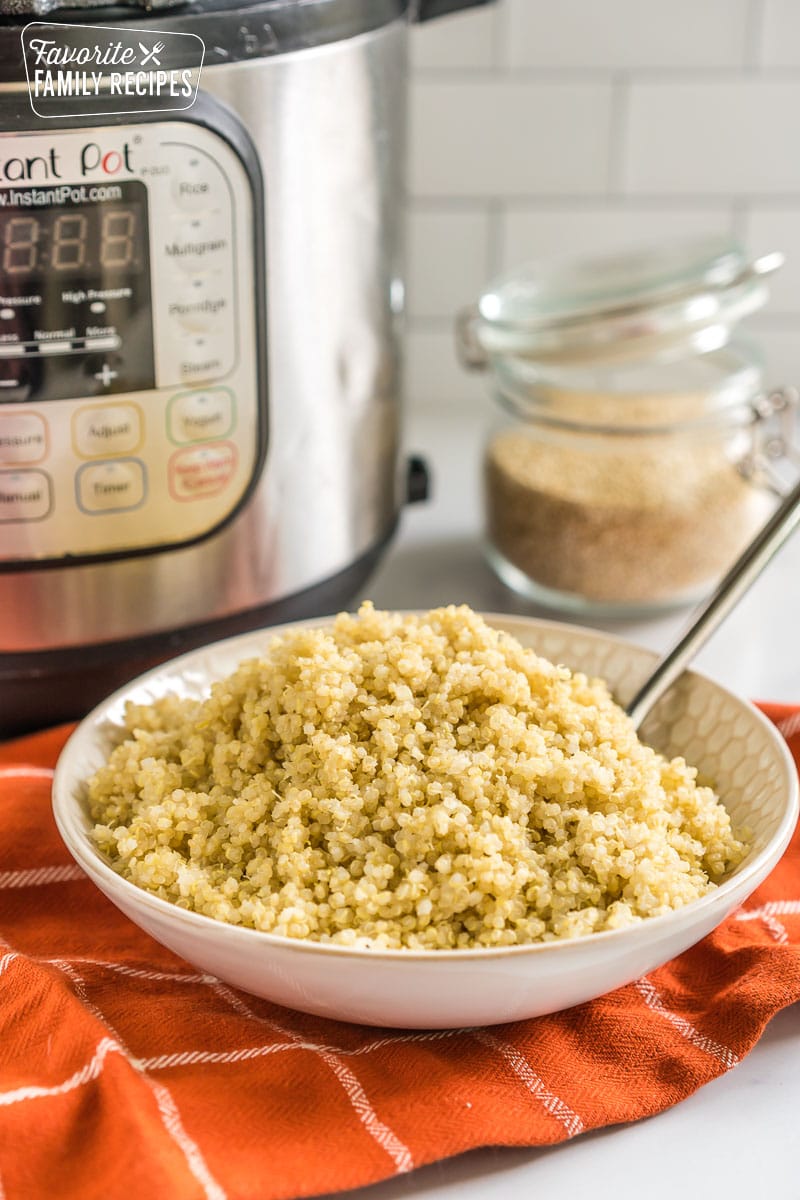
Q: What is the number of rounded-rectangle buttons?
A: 6